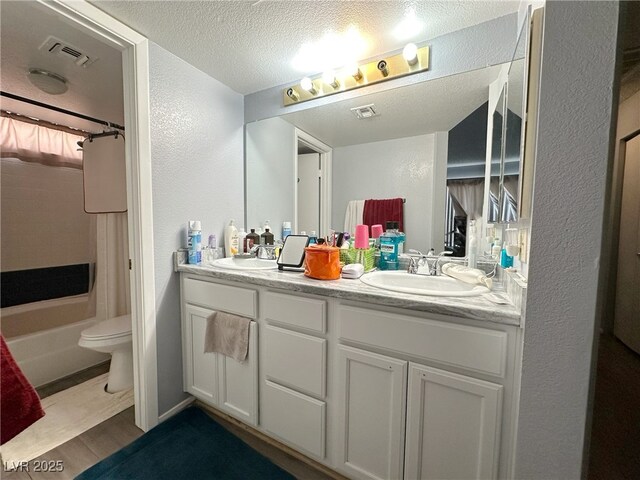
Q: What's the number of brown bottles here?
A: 2